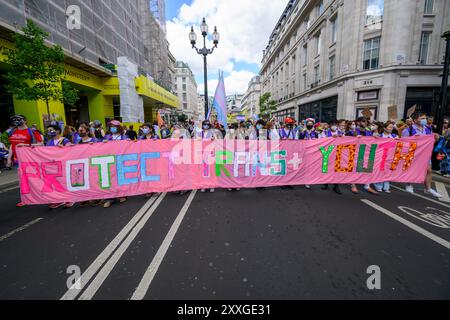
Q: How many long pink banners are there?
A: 1